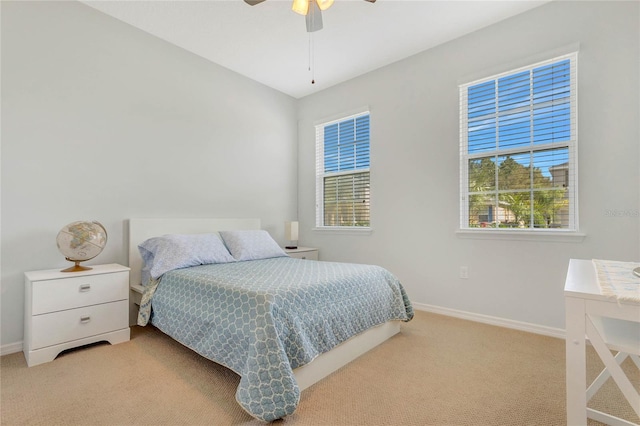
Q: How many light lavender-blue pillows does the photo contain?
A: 2